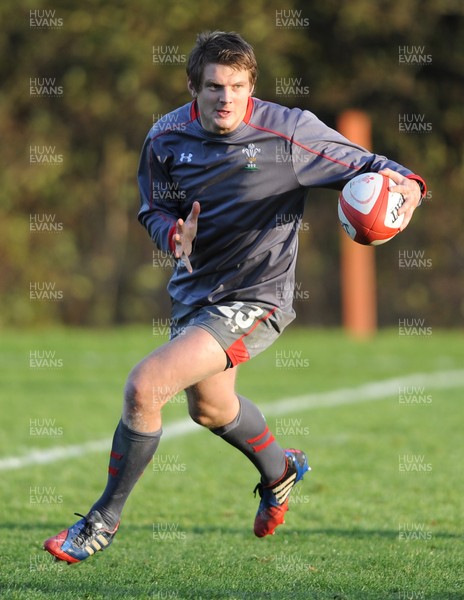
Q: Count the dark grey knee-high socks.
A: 2